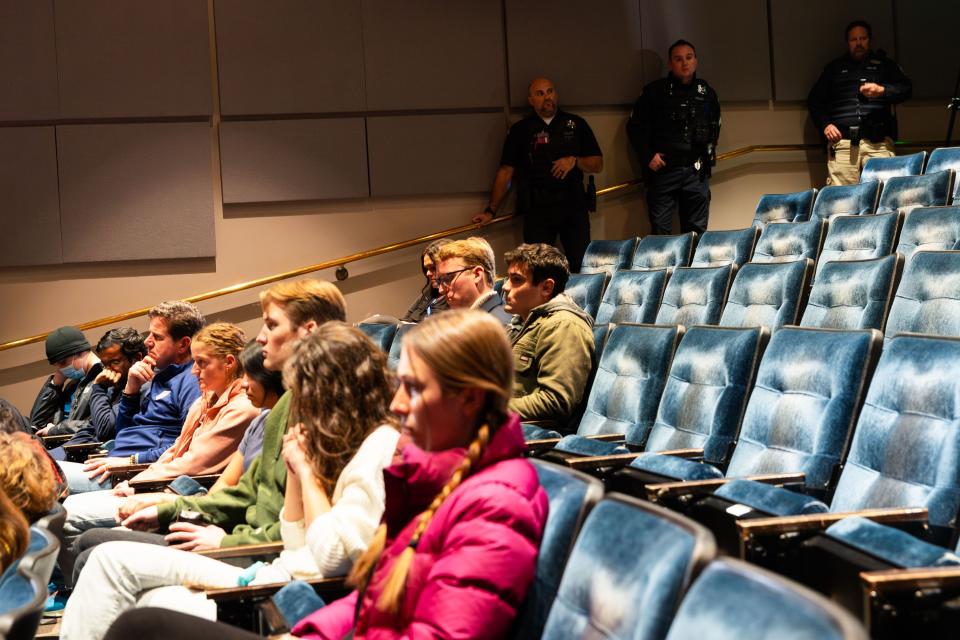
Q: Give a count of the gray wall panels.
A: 12